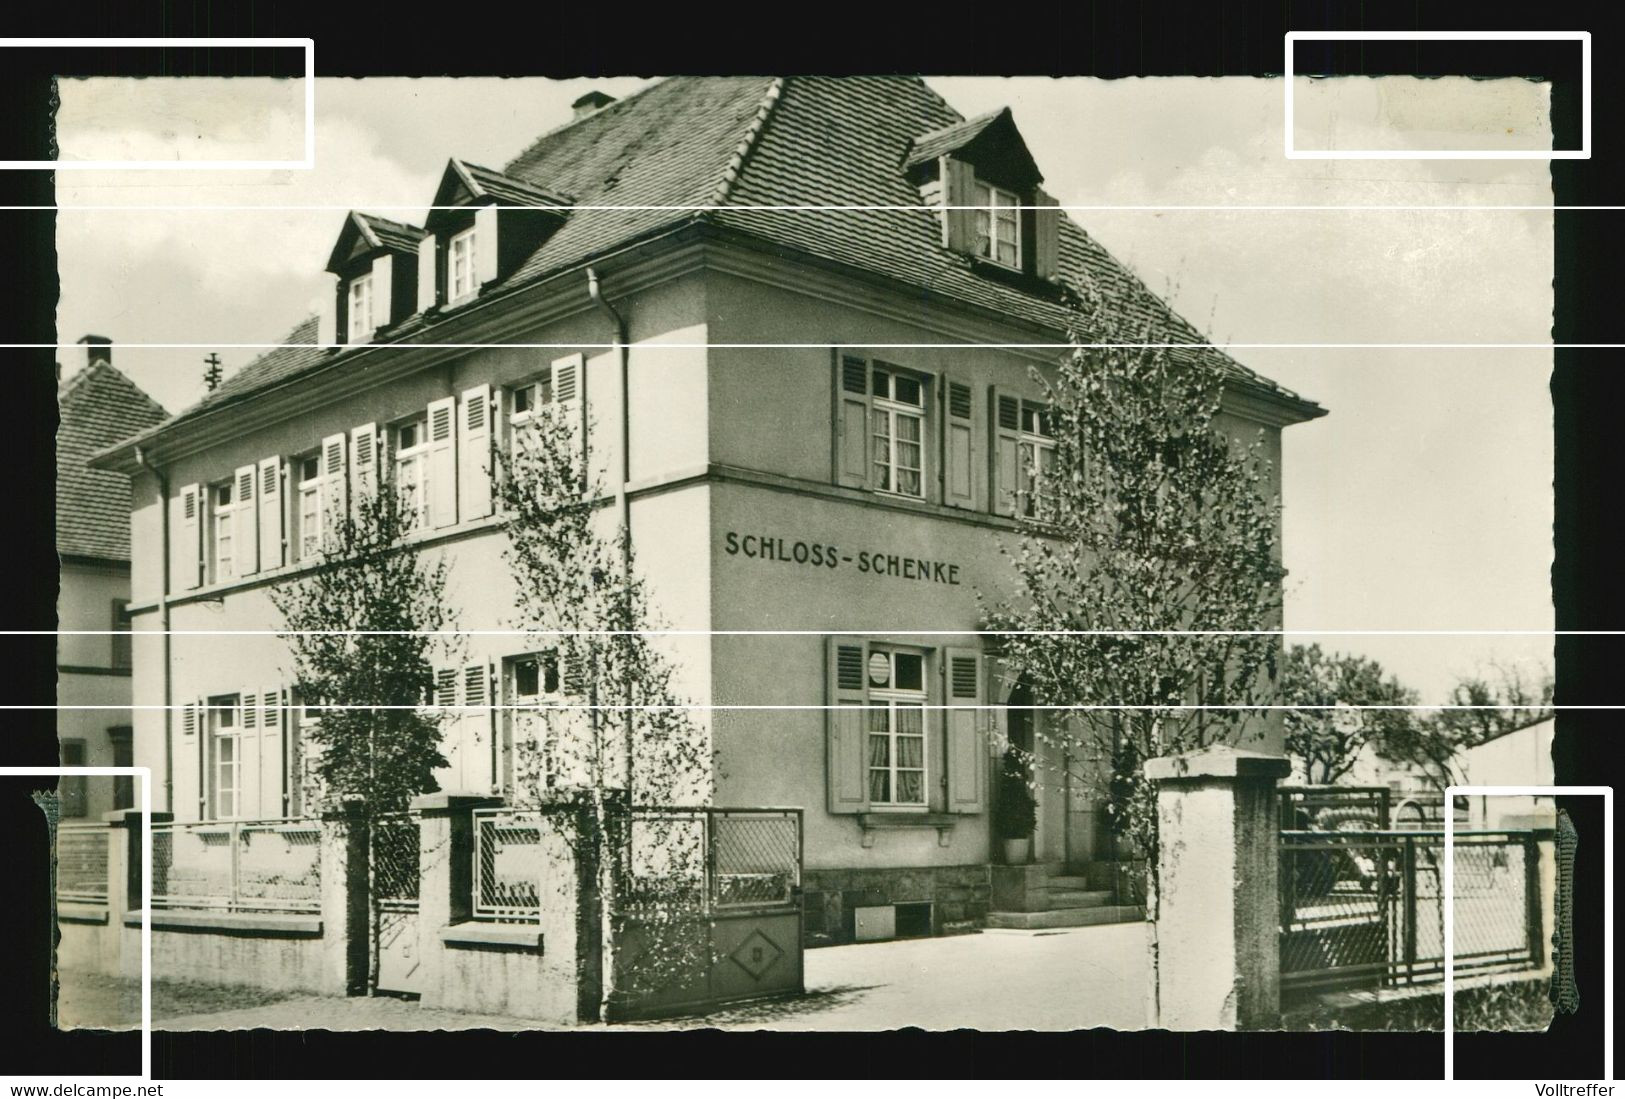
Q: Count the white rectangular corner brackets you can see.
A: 4